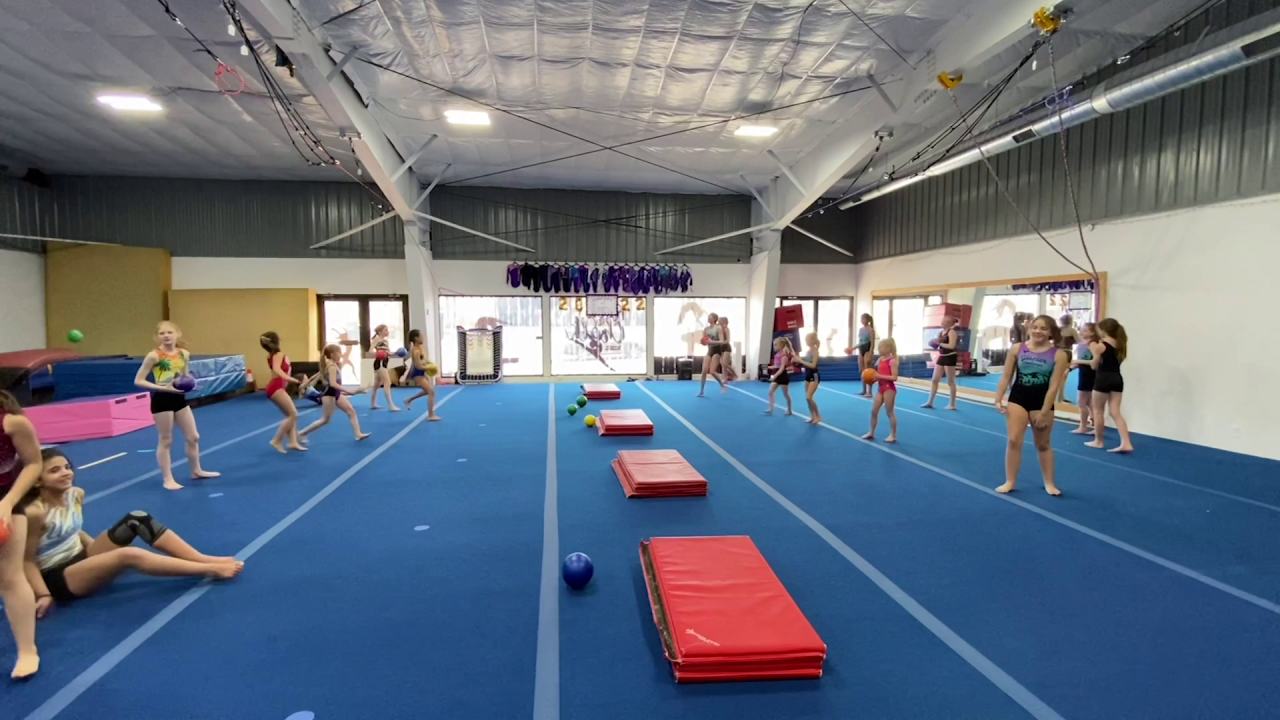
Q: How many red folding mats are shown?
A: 4